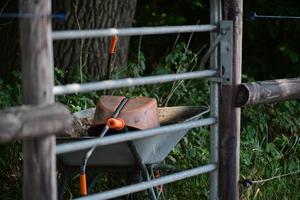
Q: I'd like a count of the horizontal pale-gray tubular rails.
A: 4